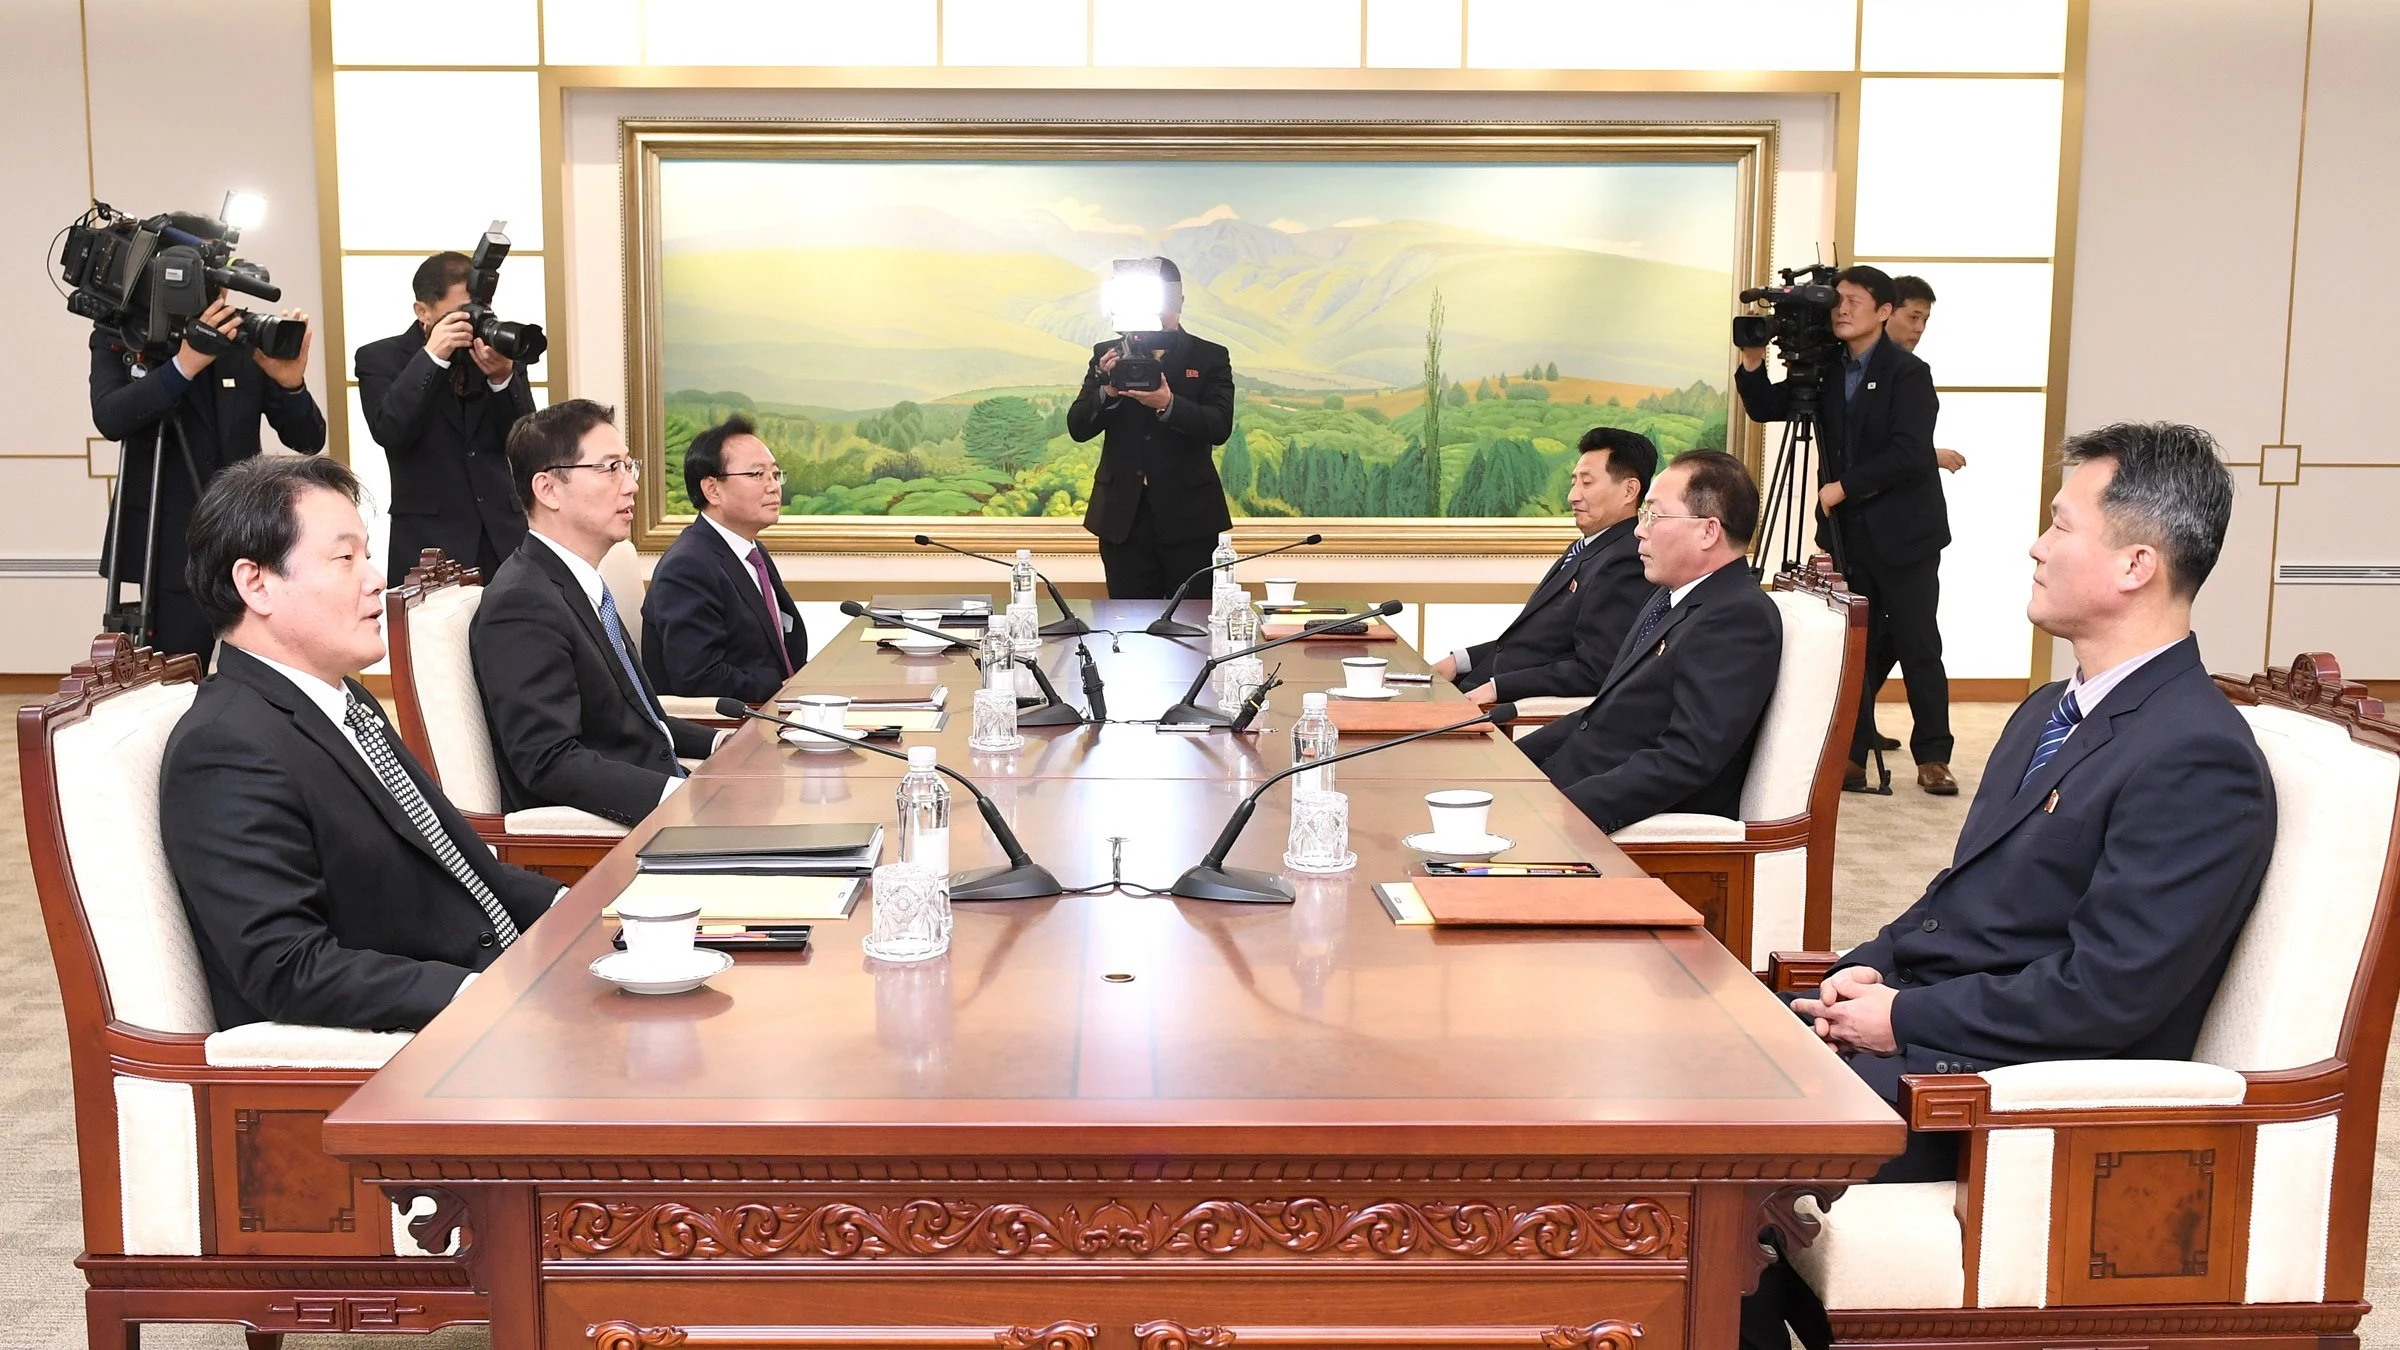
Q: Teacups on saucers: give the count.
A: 6